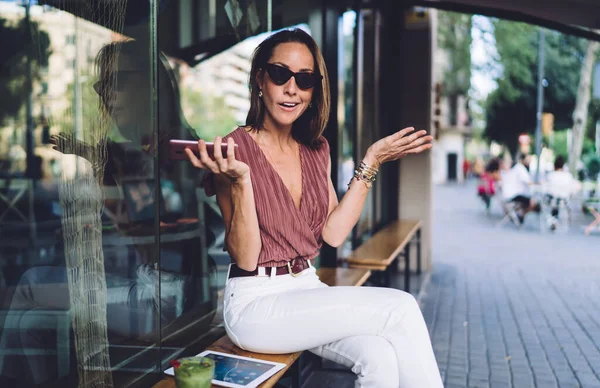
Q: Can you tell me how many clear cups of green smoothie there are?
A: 1